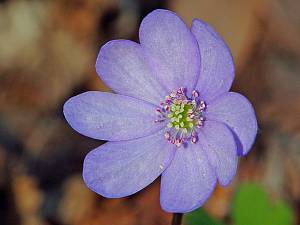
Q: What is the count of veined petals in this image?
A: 8